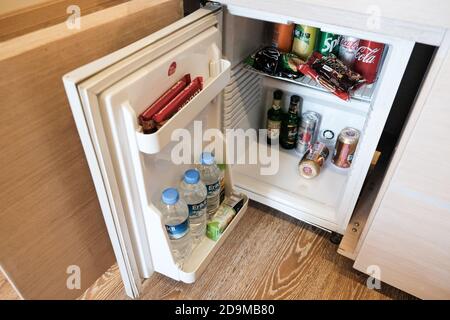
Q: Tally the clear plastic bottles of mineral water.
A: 3